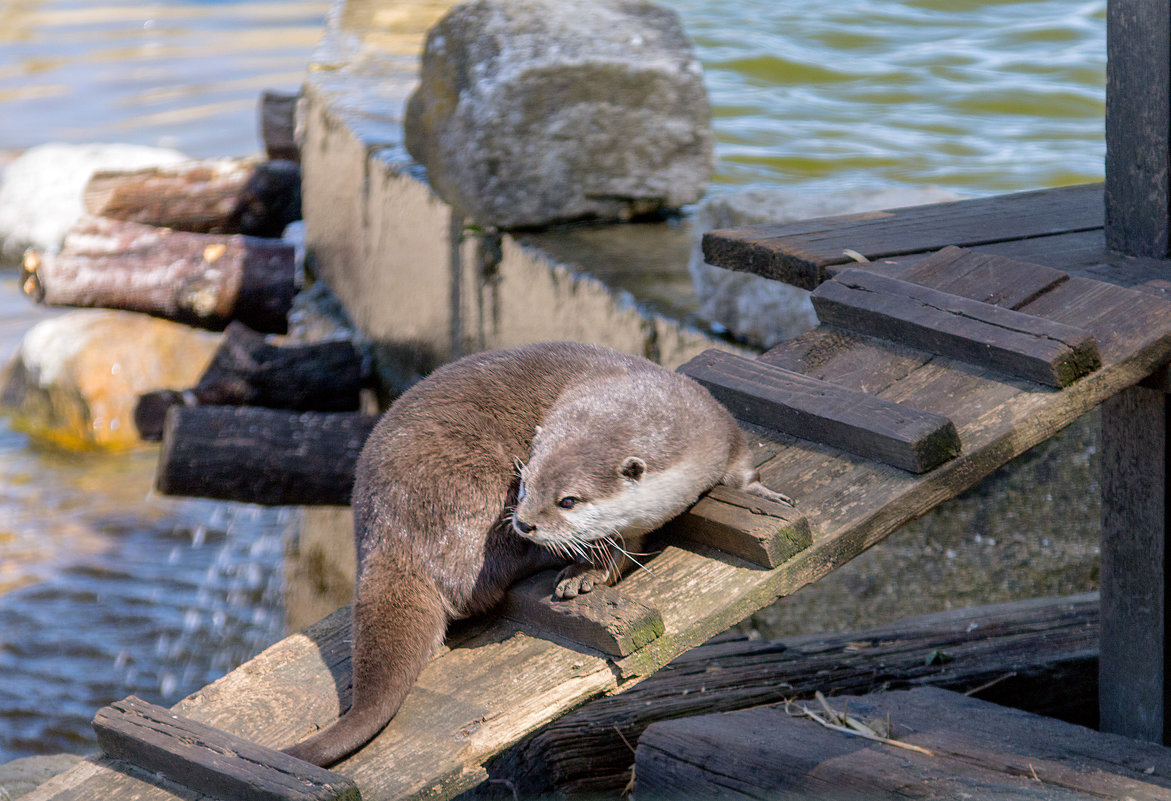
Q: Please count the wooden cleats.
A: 5